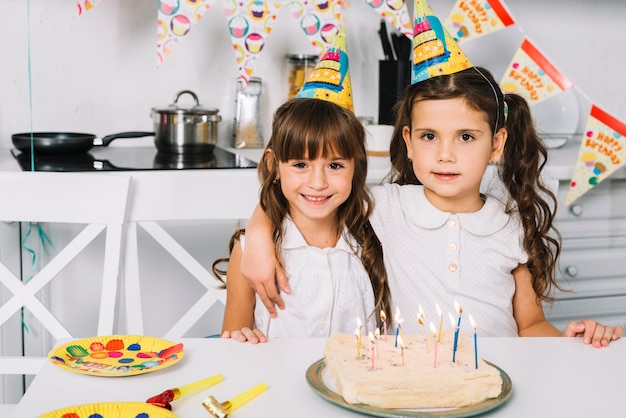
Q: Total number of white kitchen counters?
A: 1